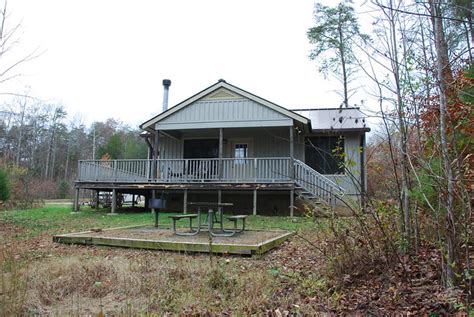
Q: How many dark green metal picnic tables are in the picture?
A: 1